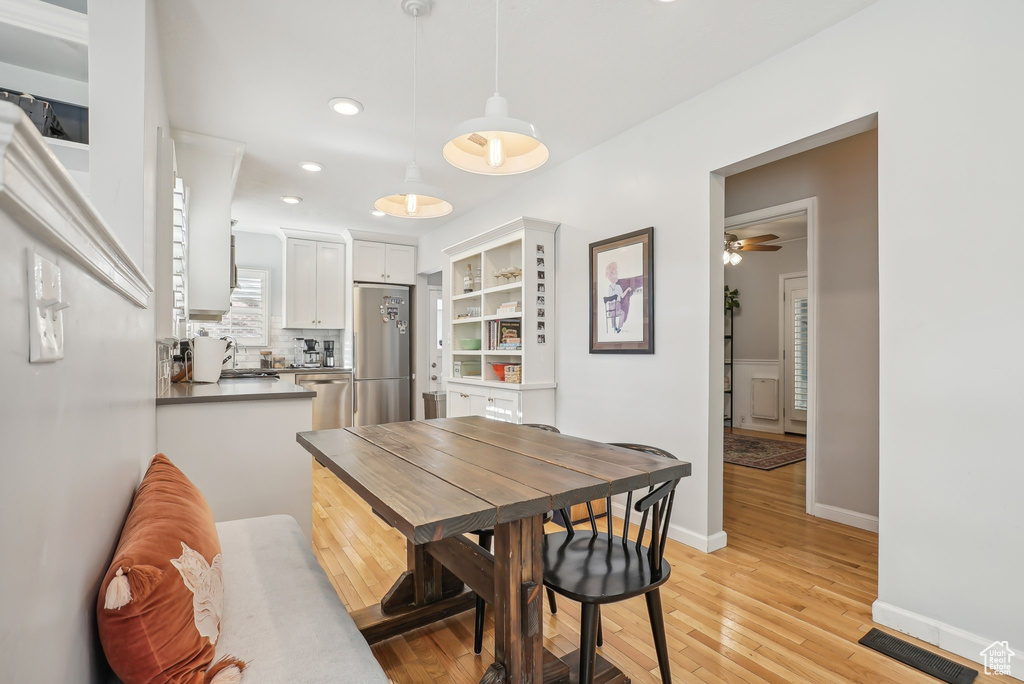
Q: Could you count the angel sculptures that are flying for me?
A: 0